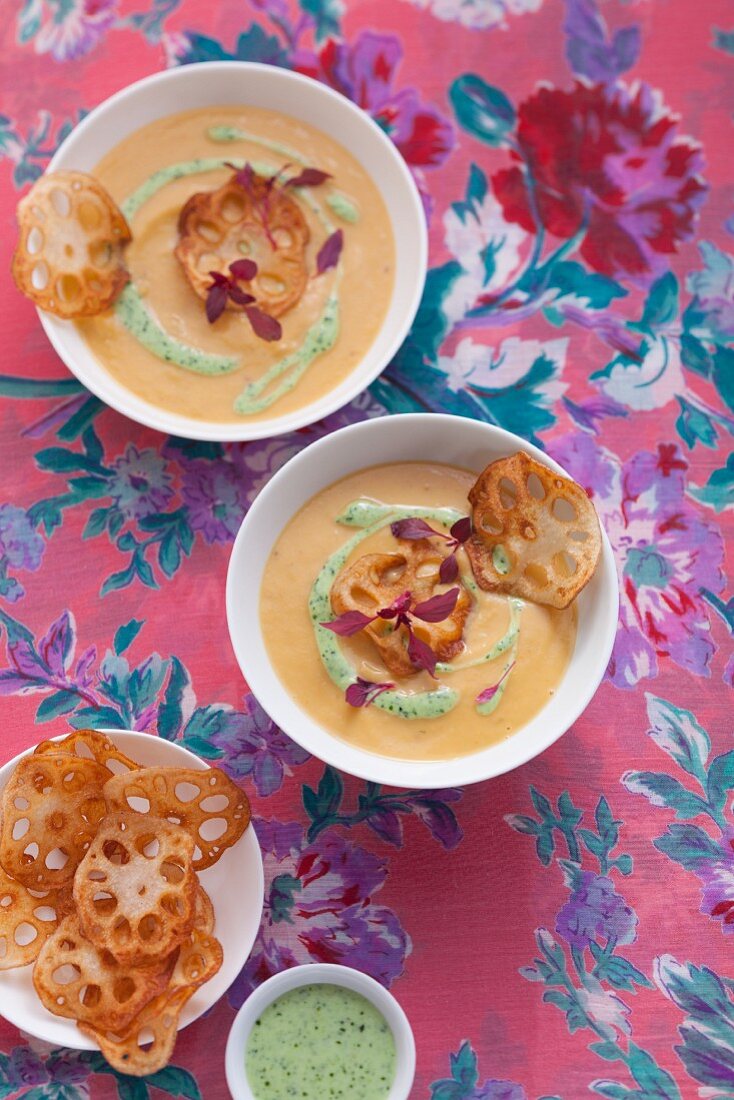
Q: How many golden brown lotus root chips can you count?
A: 13